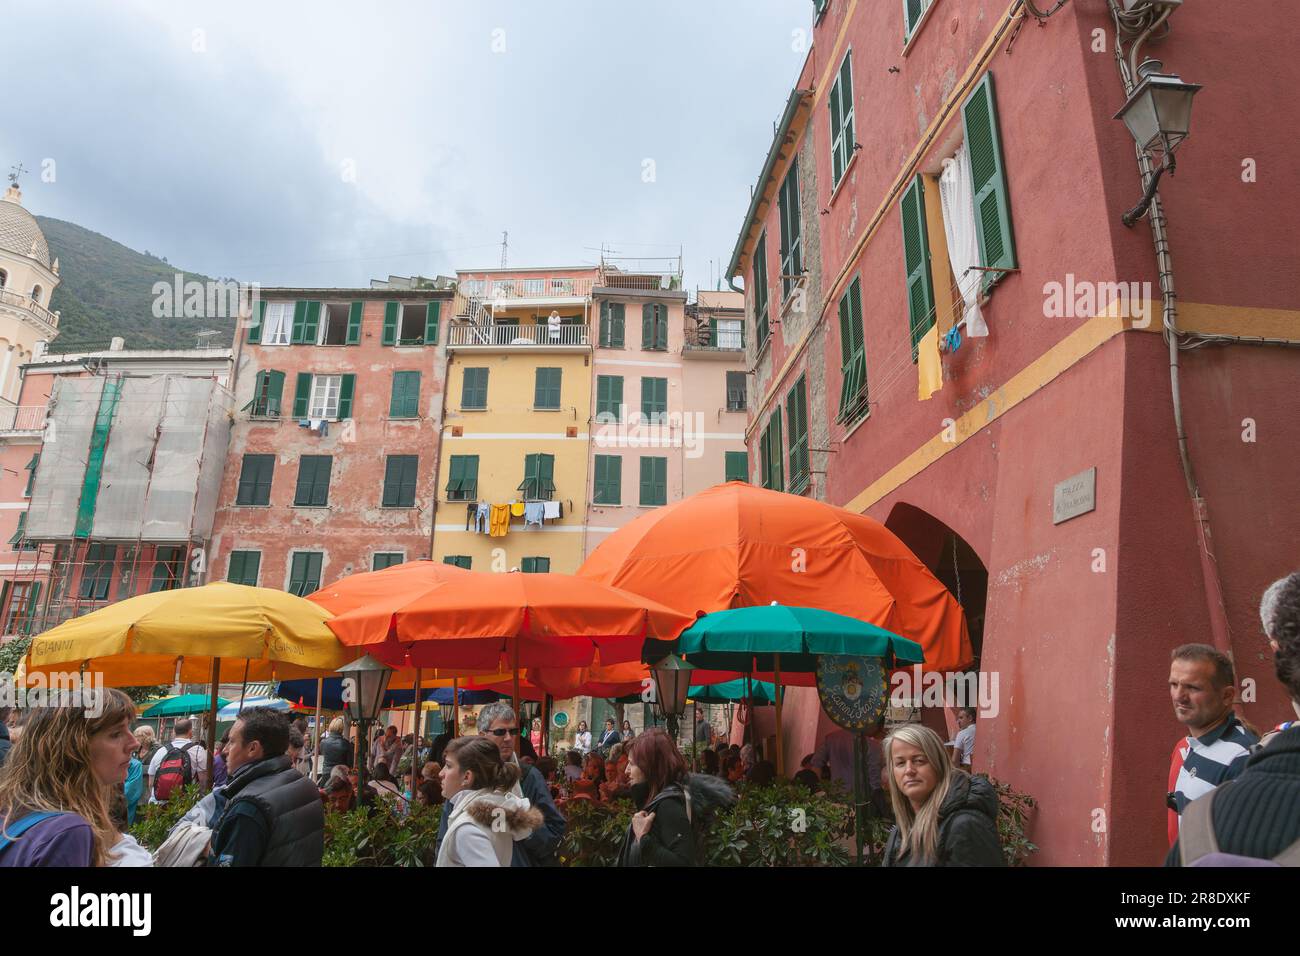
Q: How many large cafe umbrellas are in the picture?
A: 5